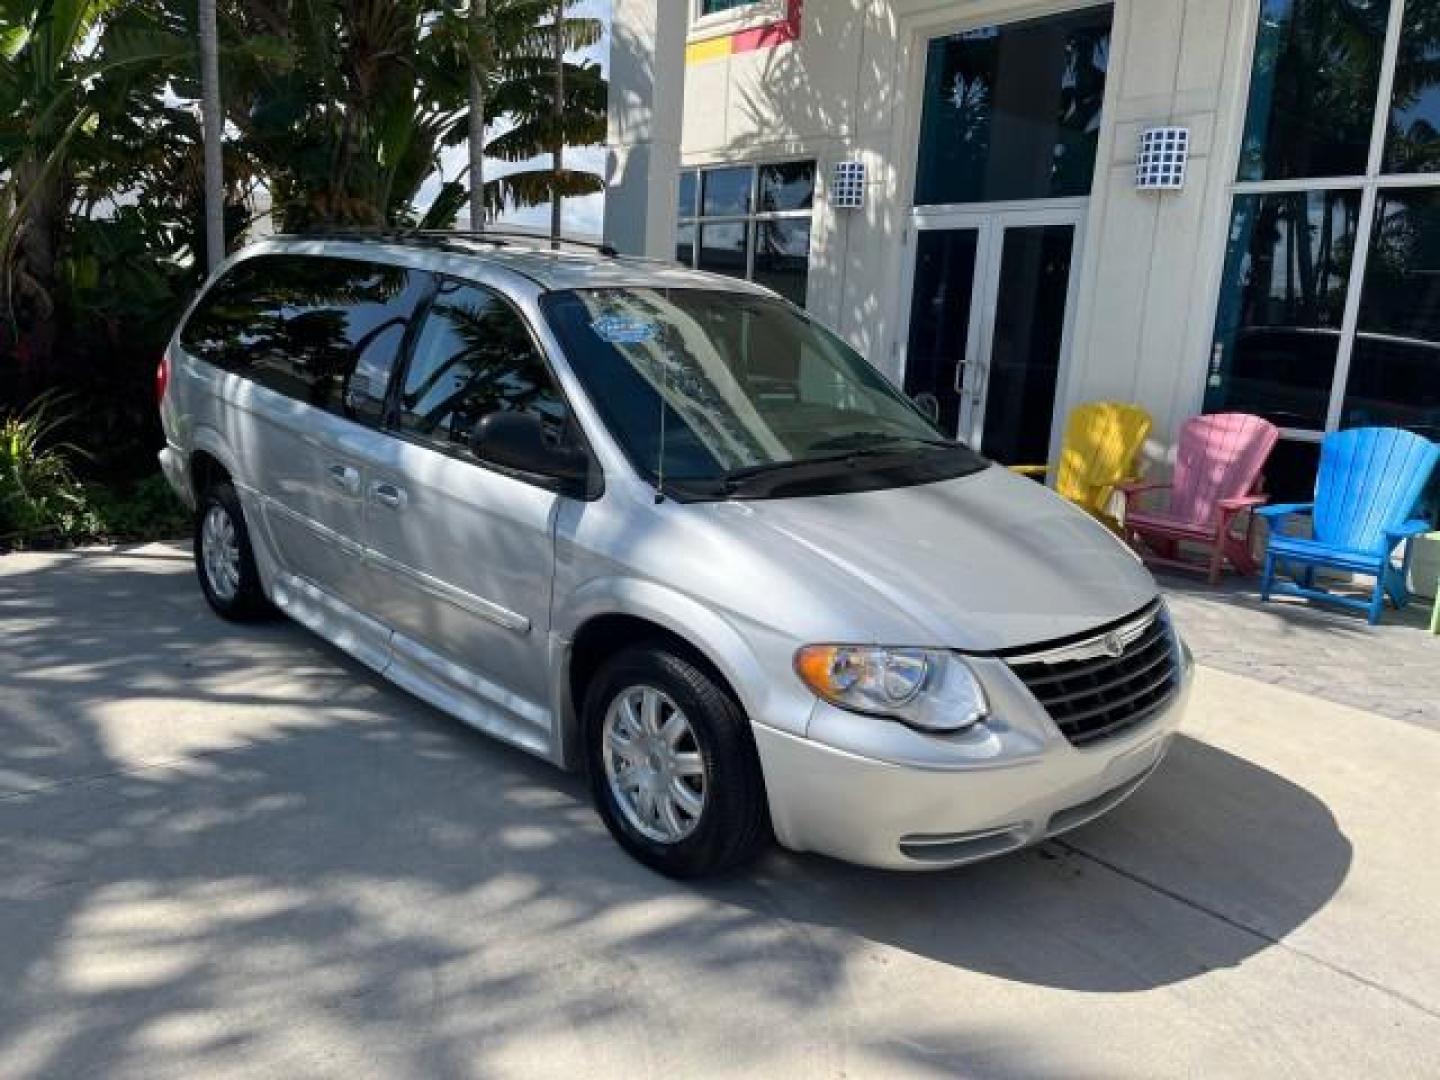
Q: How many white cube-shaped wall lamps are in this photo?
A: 2